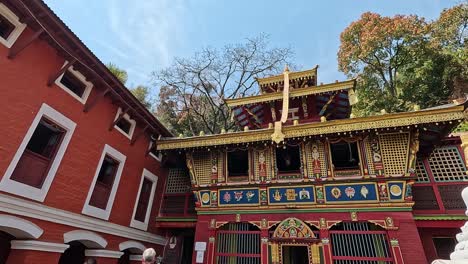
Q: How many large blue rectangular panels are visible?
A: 3